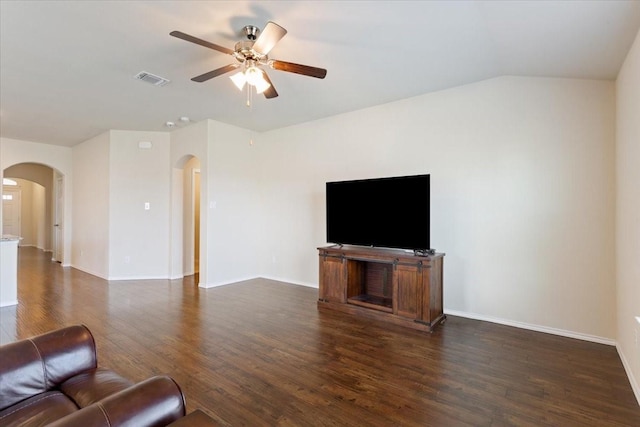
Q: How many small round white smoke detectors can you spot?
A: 2